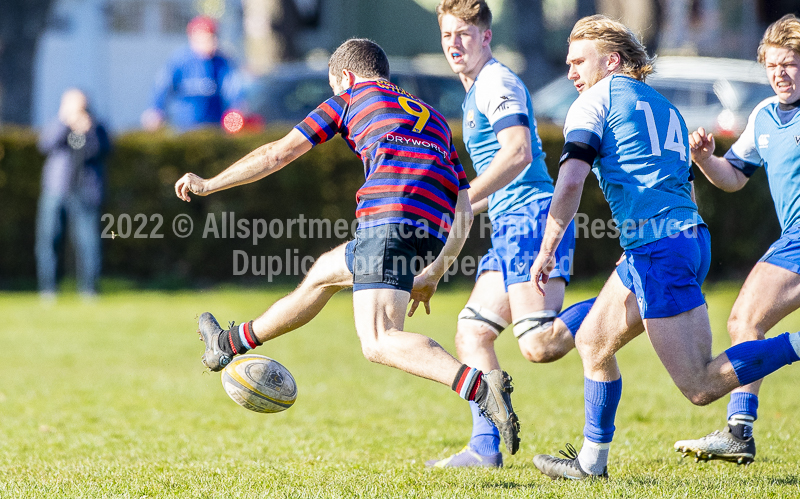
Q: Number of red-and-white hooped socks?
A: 2